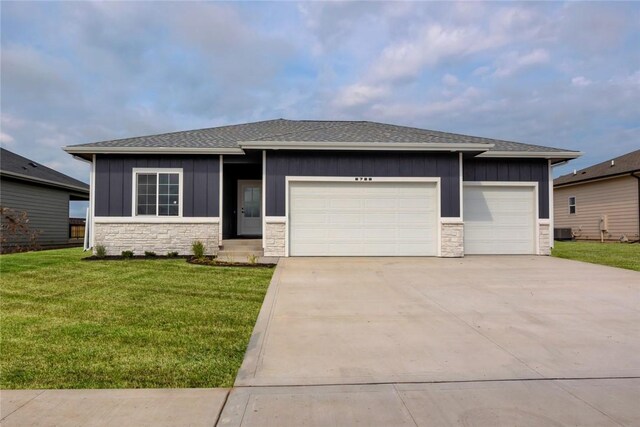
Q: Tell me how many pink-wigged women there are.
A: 0